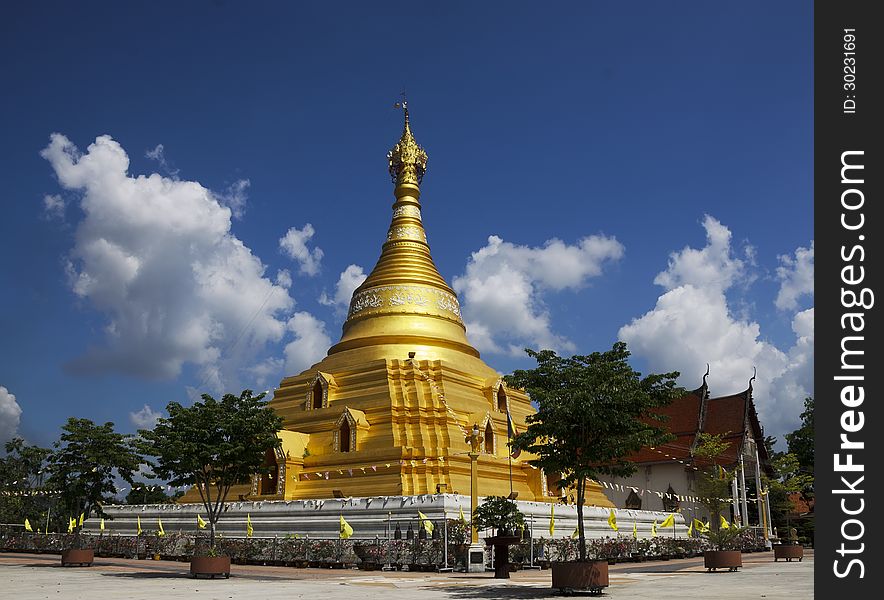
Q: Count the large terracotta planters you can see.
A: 5